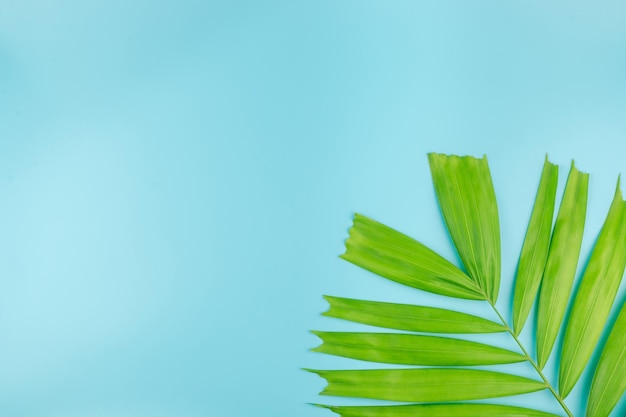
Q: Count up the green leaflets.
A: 10